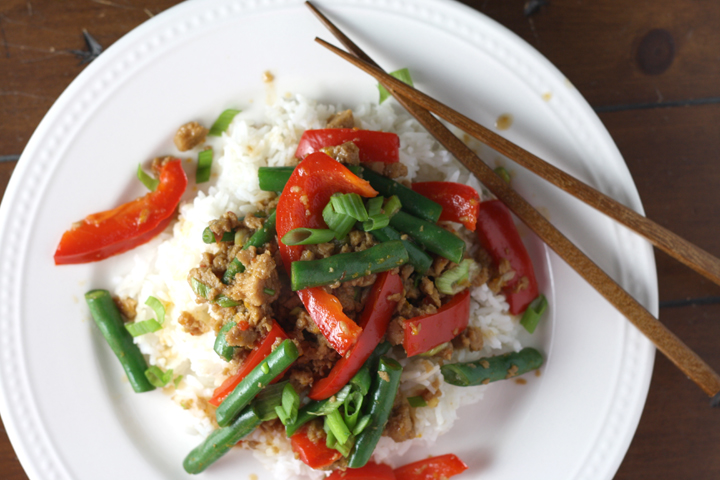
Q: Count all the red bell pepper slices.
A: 11